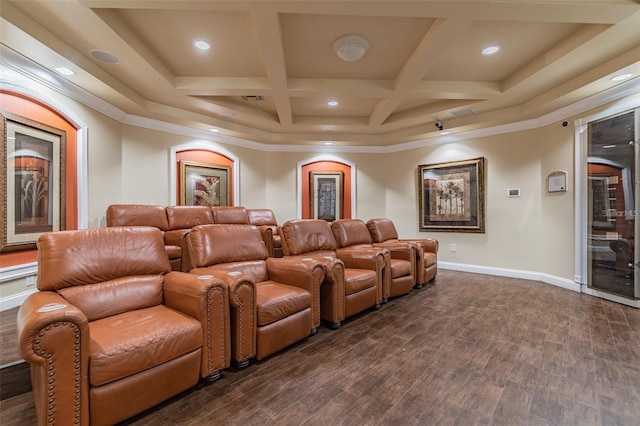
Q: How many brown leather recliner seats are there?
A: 9